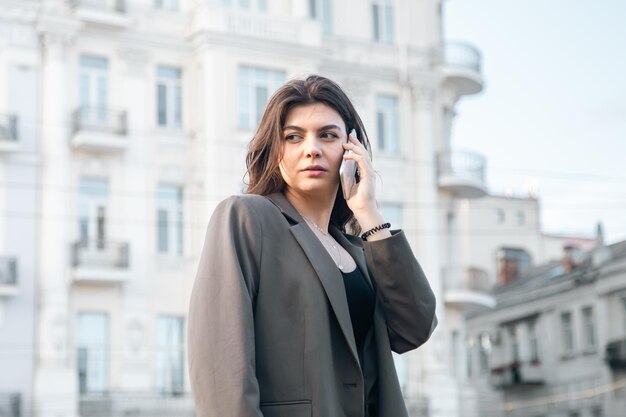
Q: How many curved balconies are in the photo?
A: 3